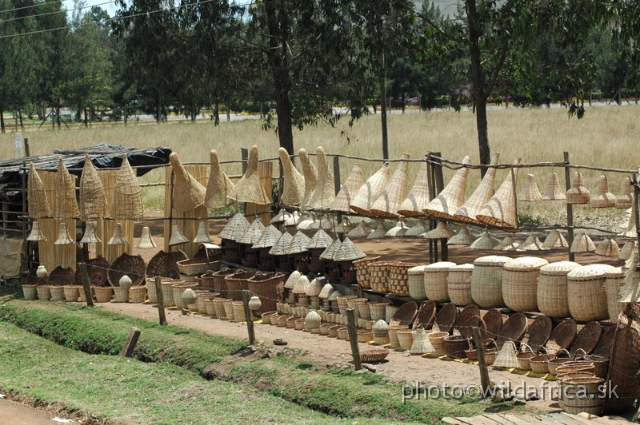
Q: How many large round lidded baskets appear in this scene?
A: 8